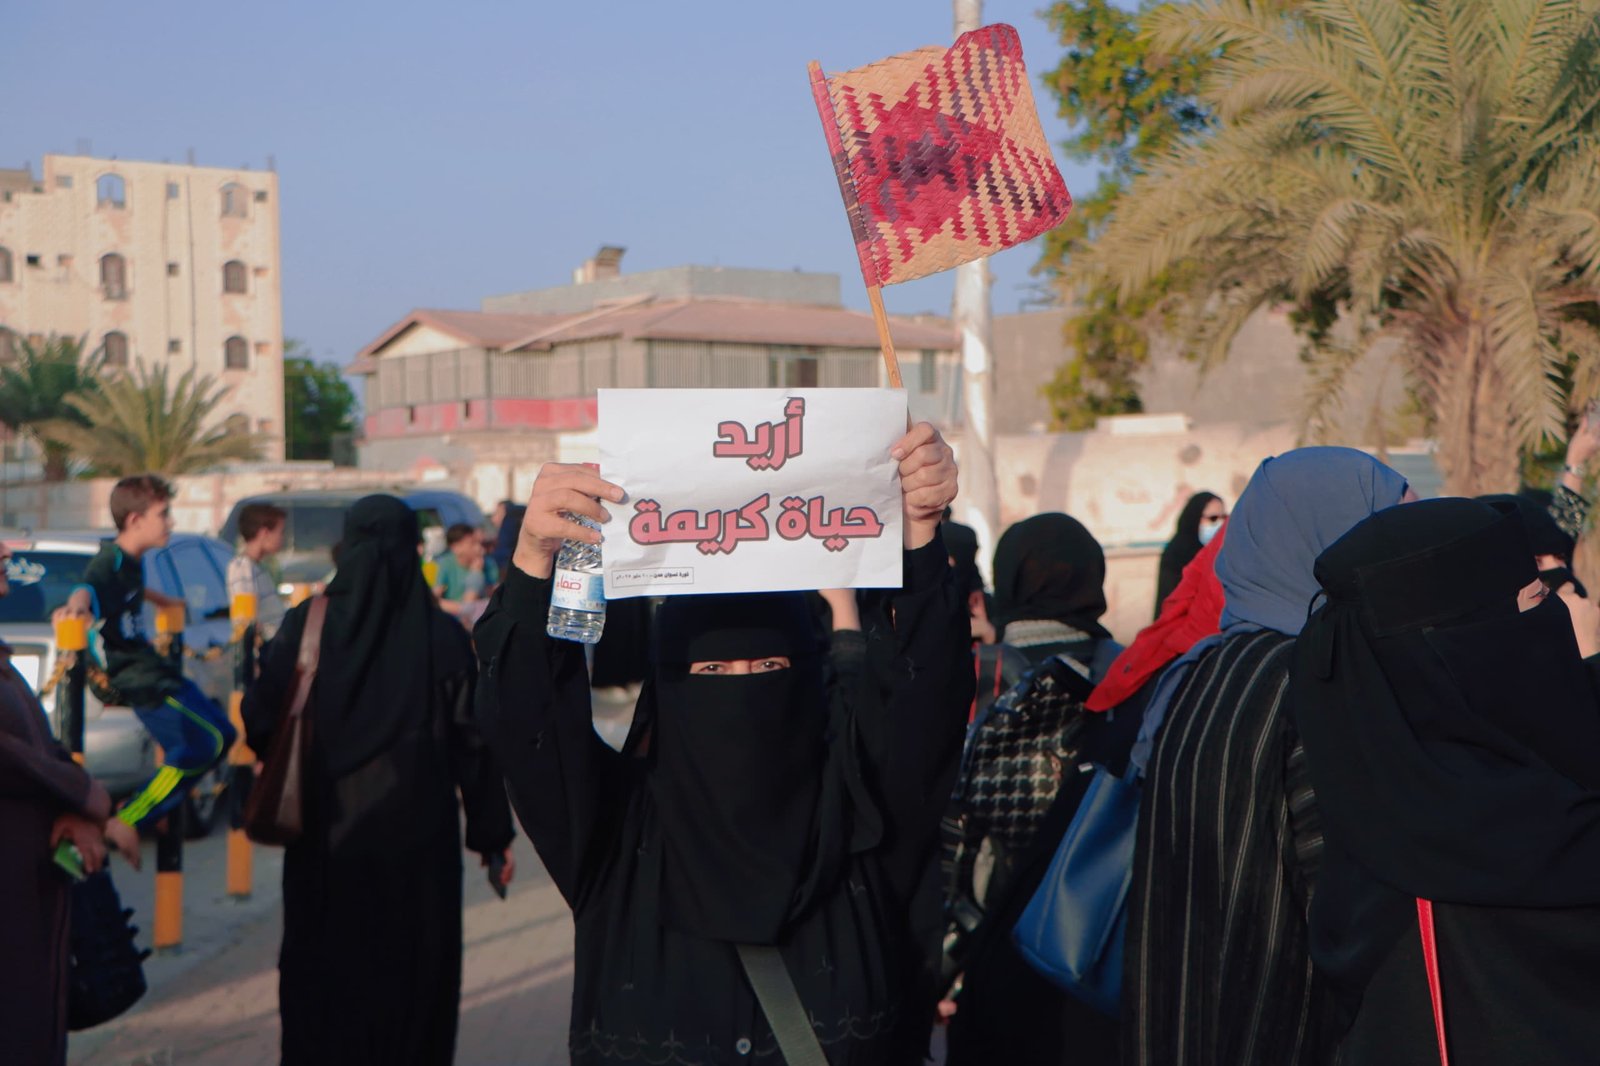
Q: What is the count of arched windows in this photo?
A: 9